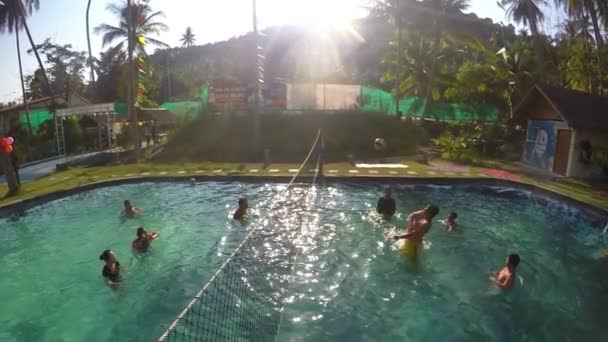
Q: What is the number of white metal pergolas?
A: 1